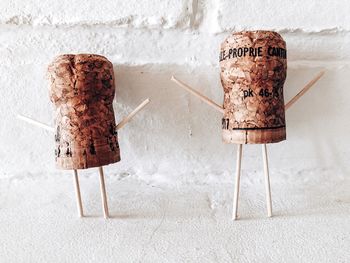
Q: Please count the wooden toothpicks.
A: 8